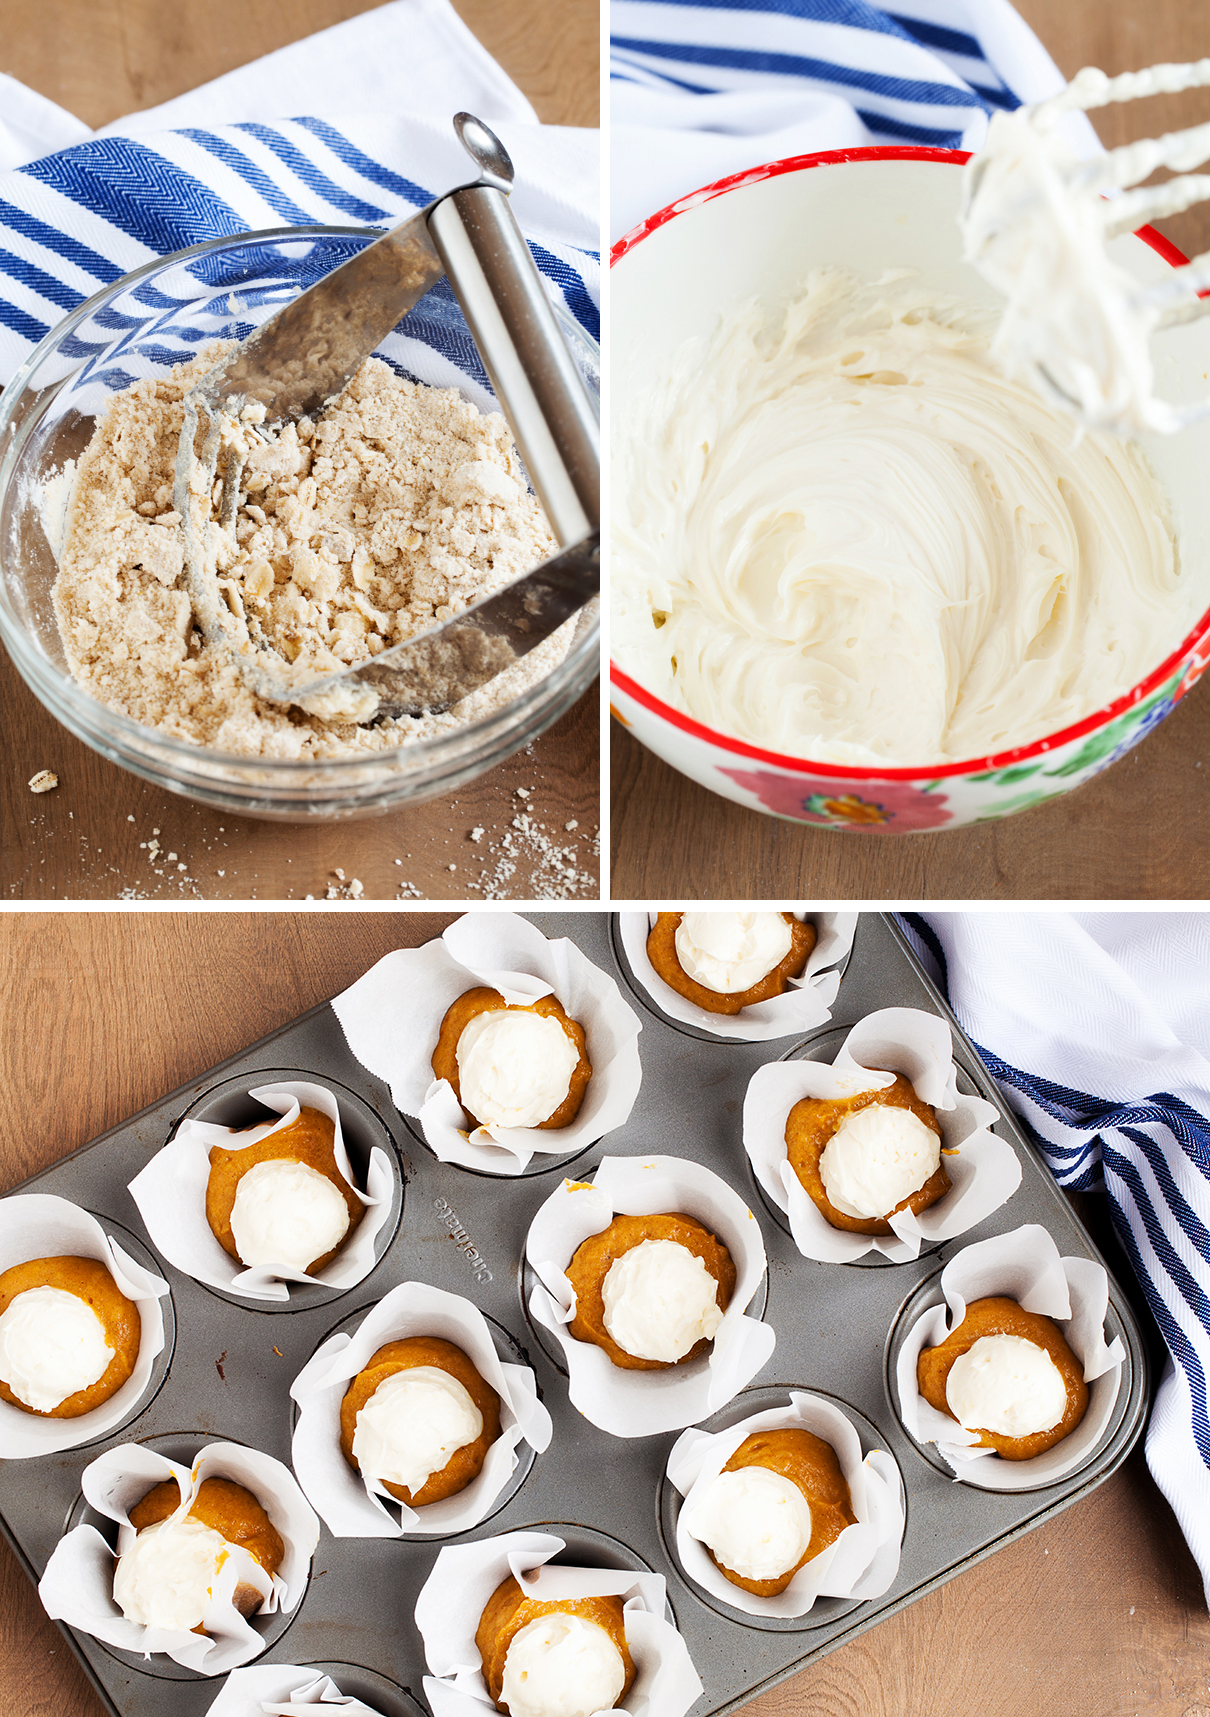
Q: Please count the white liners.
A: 12